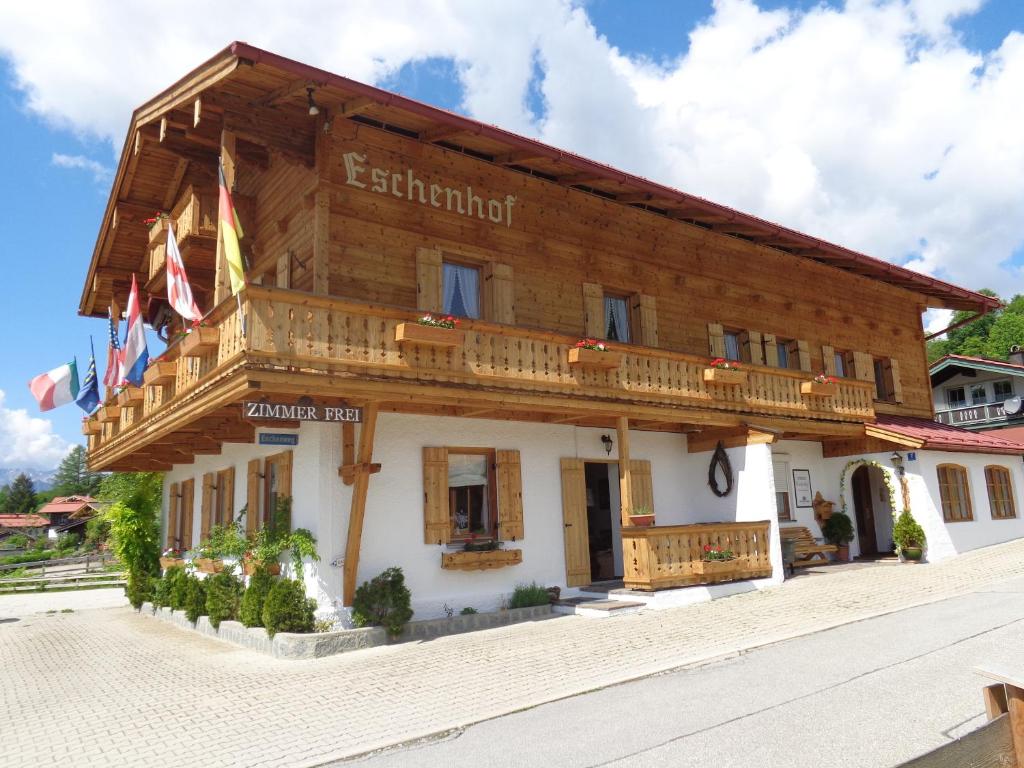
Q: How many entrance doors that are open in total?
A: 1